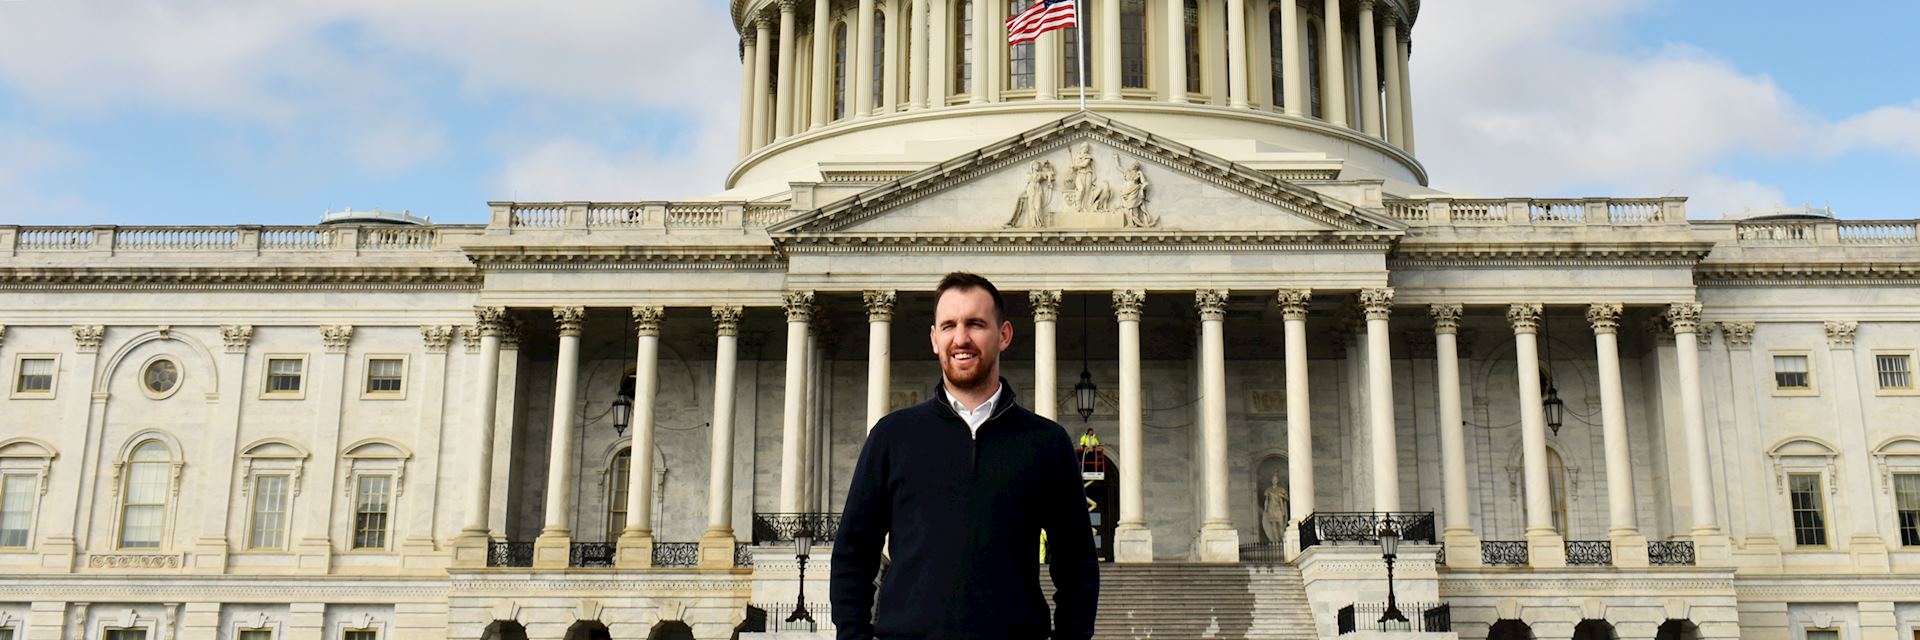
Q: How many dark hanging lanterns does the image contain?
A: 3